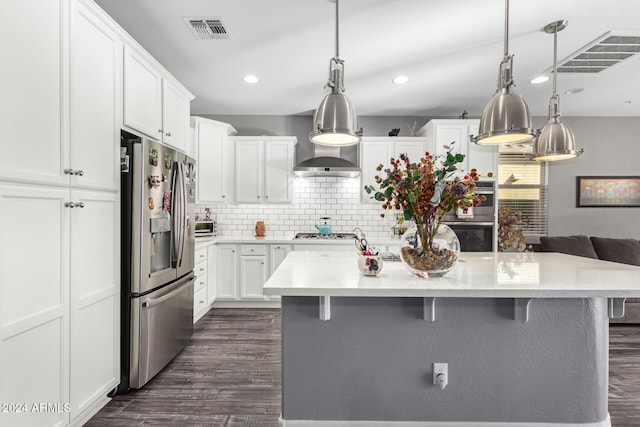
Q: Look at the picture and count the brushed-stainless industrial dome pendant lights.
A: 3